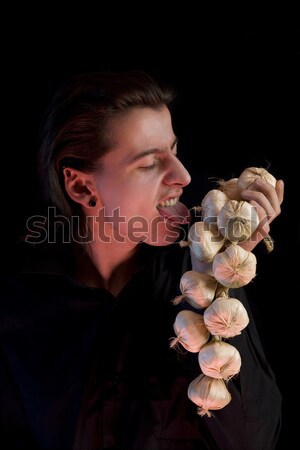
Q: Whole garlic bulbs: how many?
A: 11